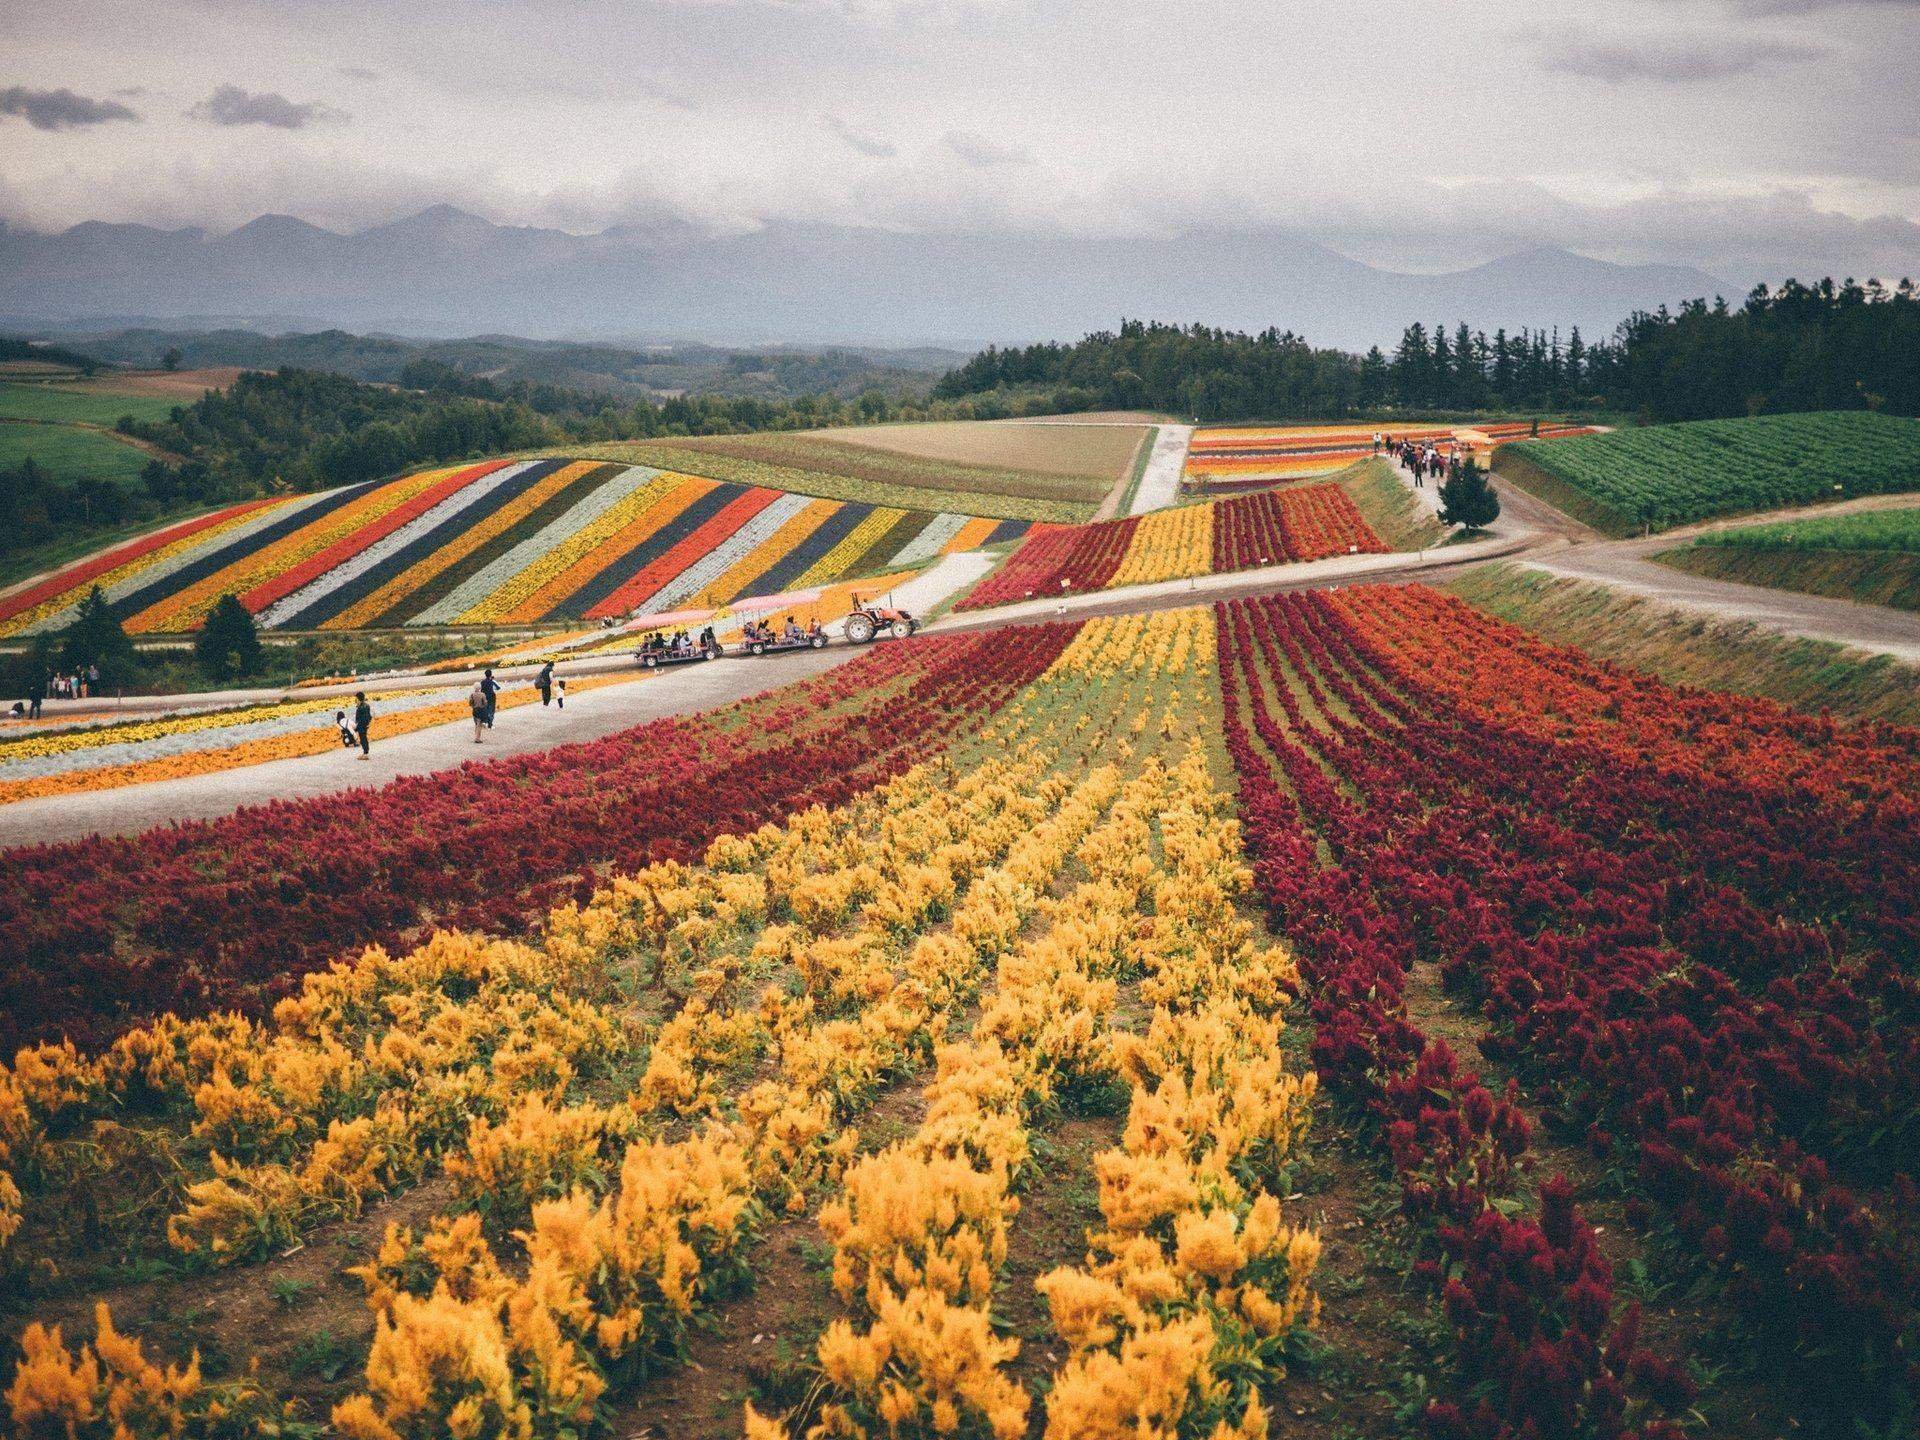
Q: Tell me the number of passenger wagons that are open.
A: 2